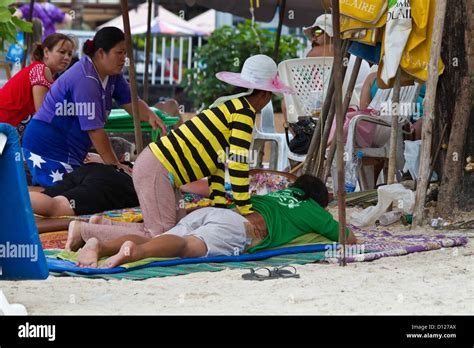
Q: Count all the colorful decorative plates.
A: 0